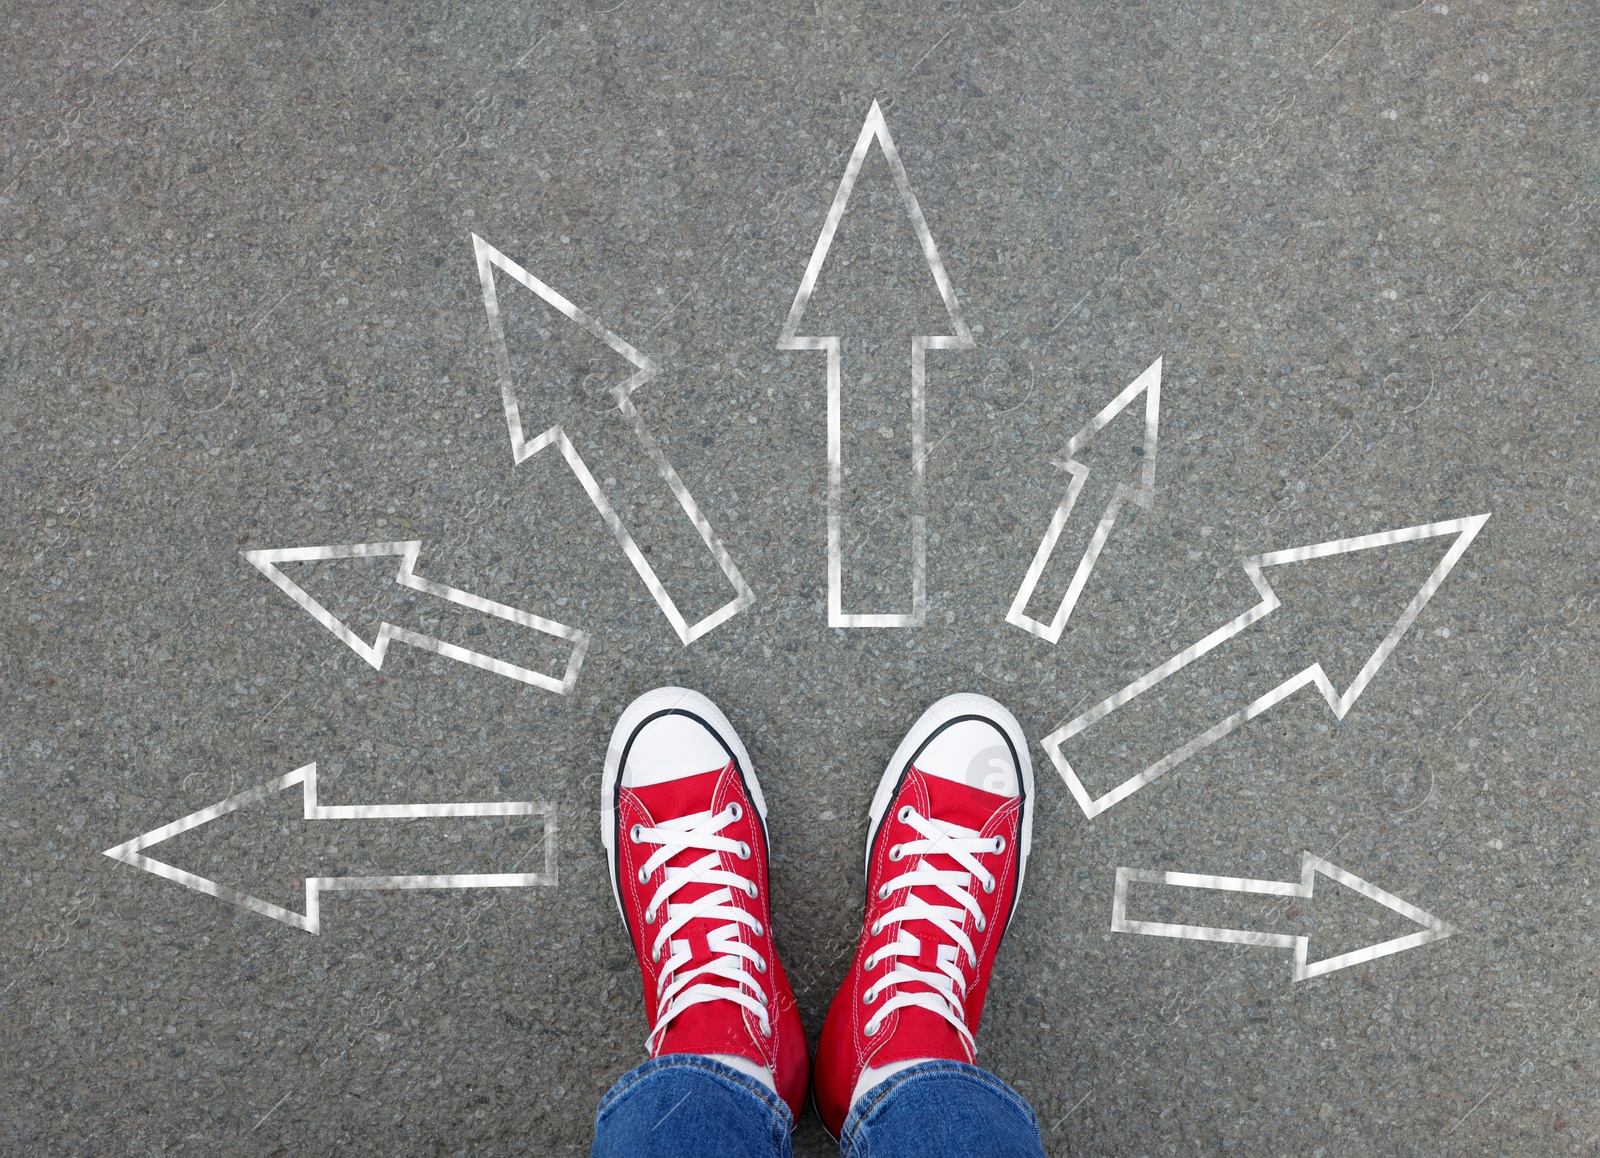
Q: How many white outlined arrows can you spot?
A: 7